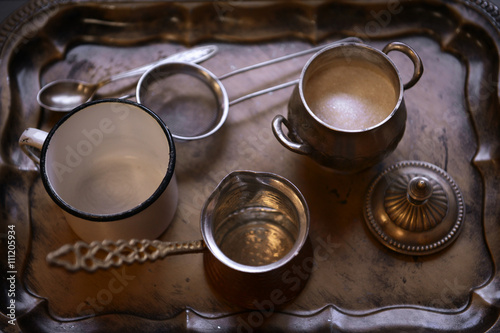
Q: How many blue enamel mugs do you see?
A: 0